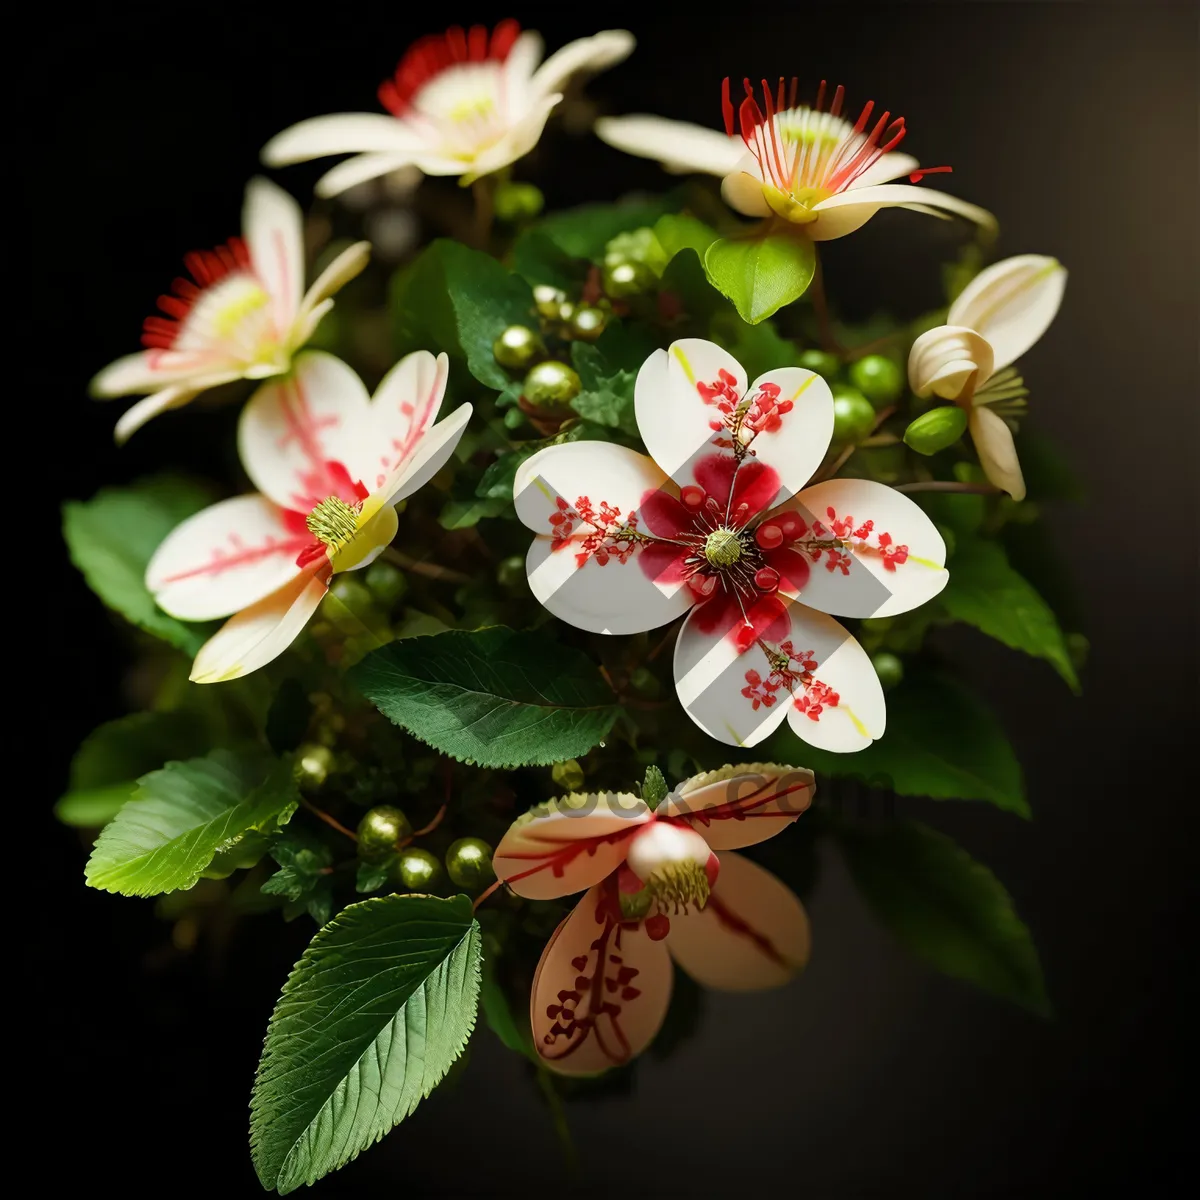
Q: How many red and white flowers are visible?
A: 6